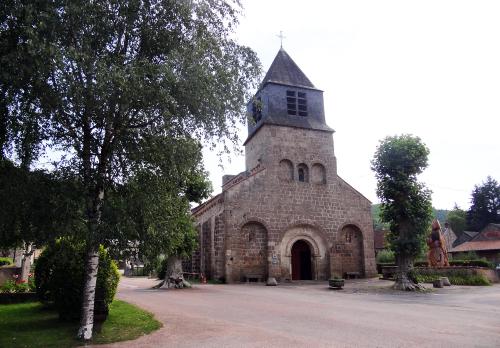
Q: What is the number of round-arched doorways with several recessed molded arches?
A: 1